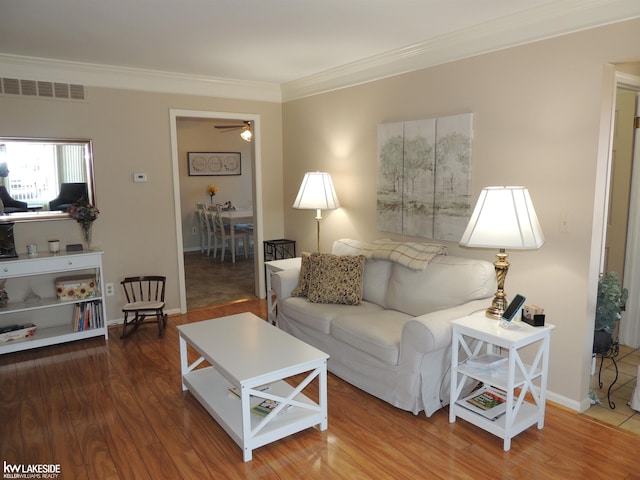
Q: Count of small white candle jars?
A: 2